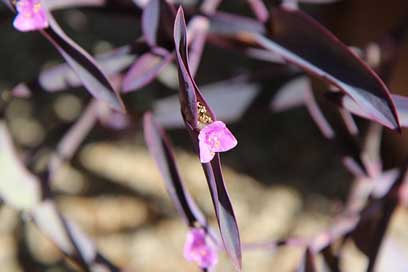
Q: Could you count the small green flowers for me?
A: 0